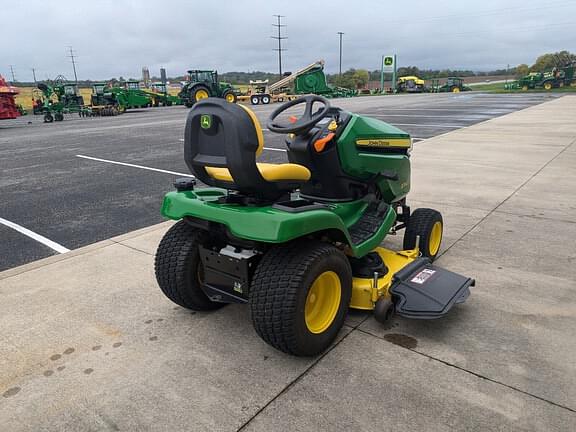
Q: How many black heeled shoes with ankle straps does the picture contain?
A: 0